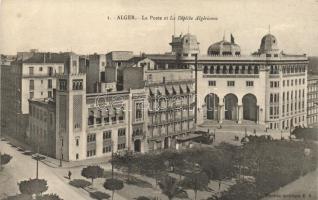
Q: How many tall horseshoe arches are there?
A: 3